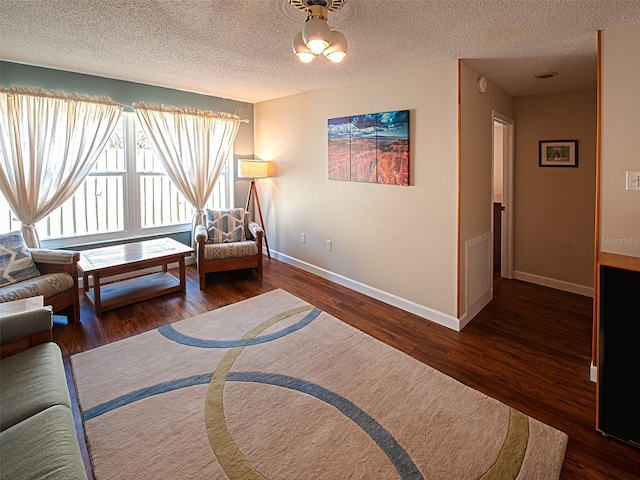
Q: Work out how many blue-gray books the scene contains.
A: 0